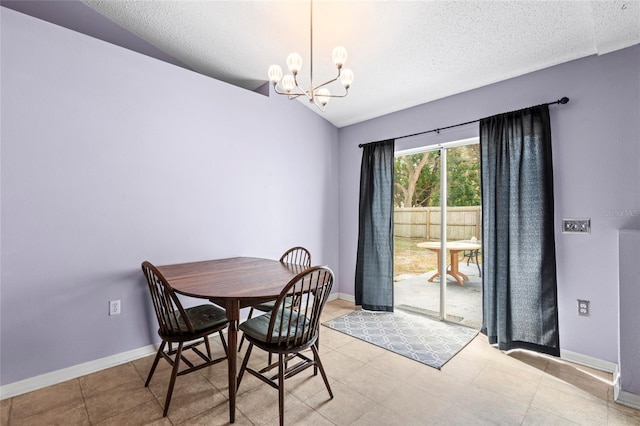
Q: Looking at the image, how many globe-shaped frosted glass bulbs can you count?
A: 6